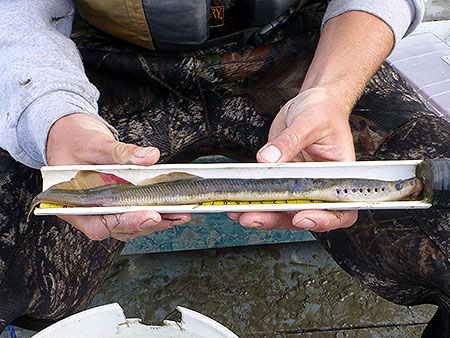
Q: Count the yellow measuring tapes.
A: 1